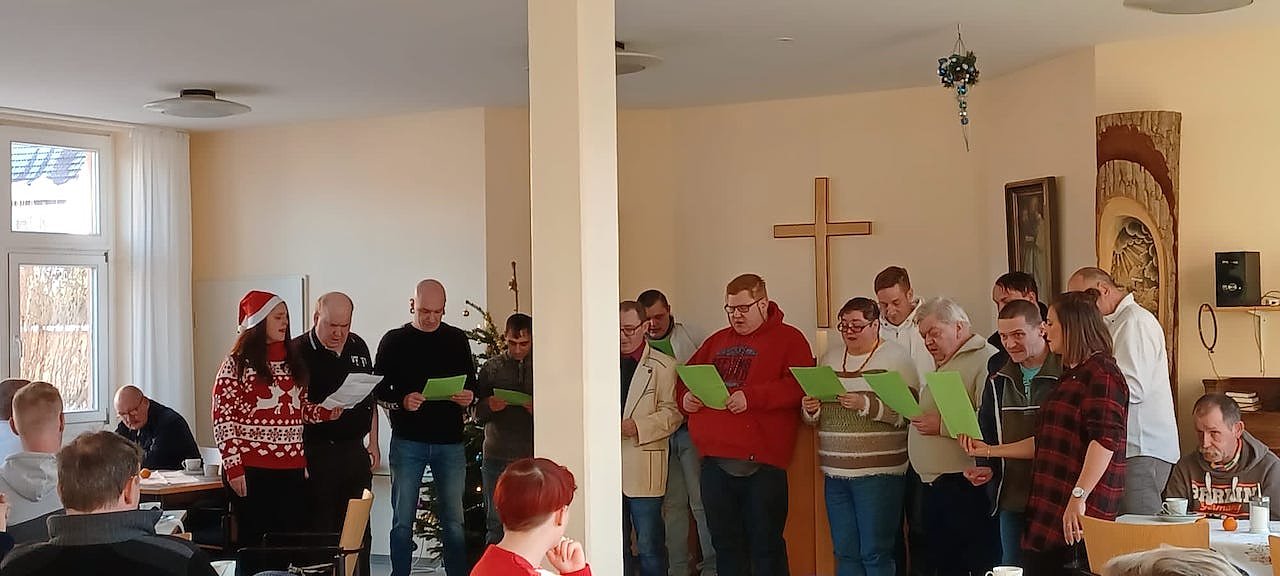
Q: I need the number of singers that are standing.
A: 14